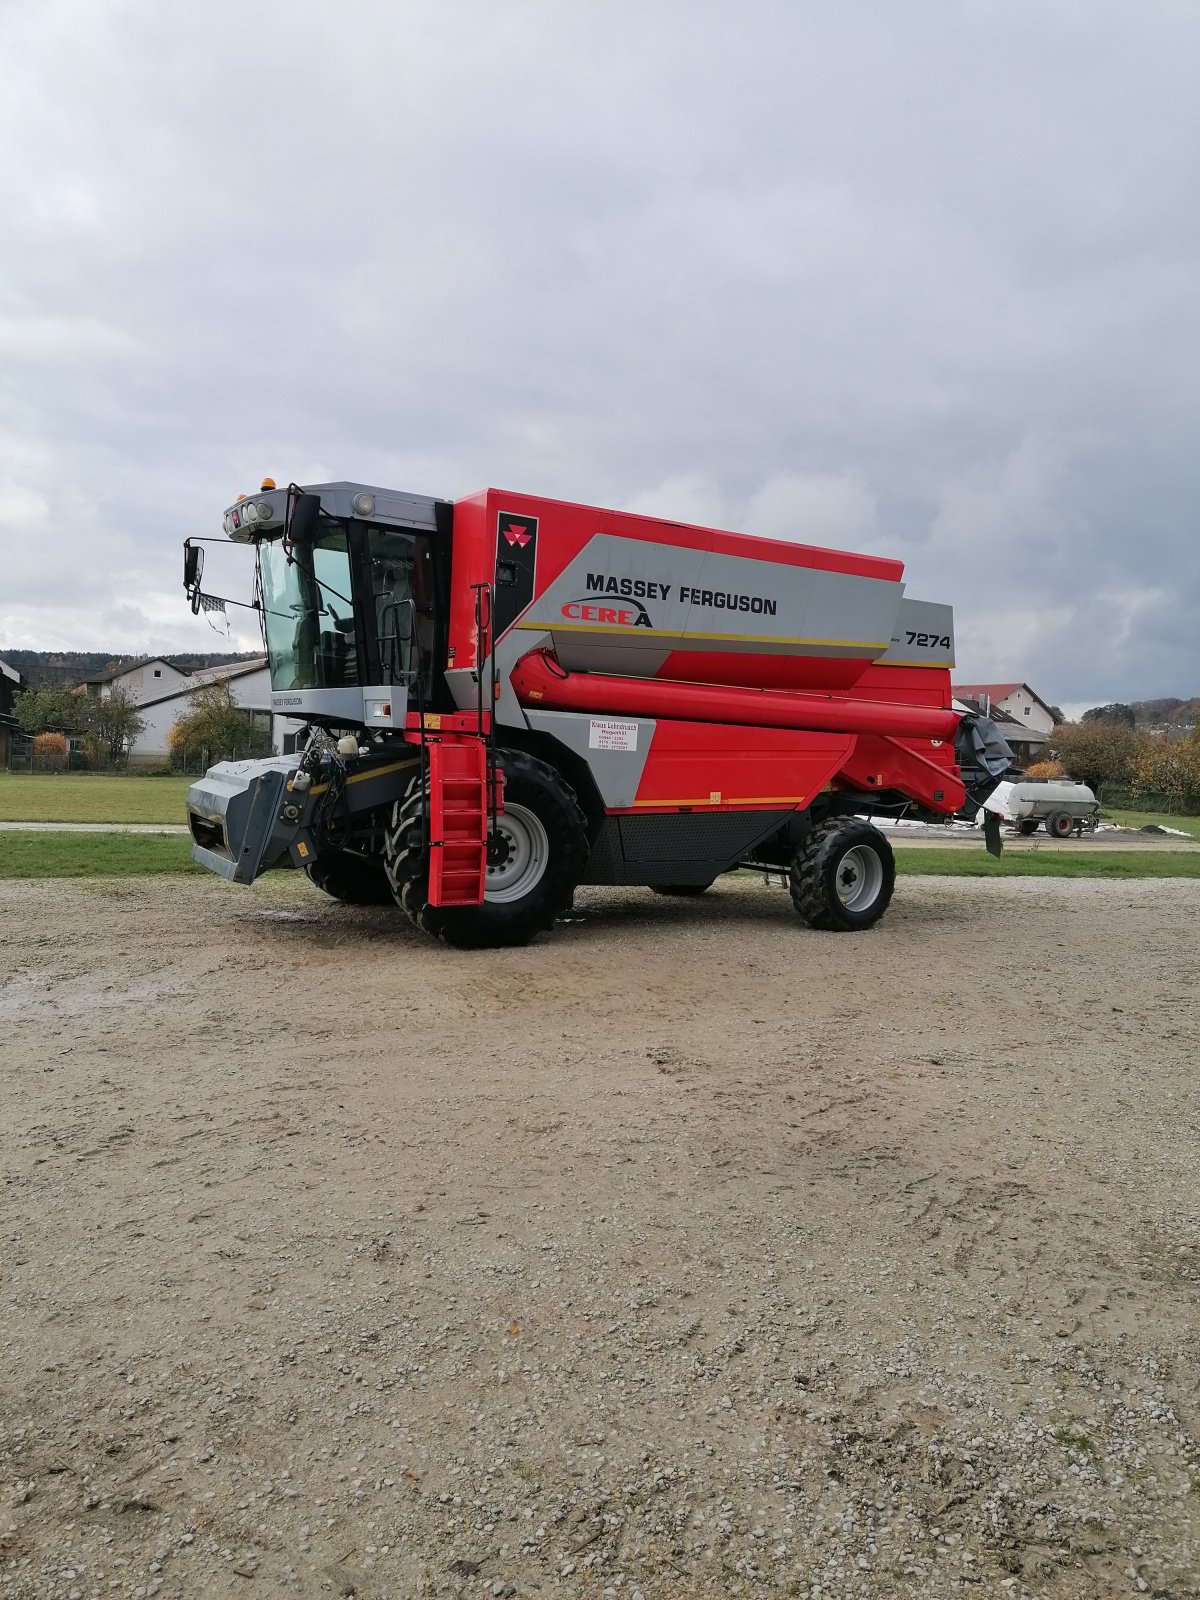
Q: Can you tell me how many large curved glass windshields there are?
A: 1